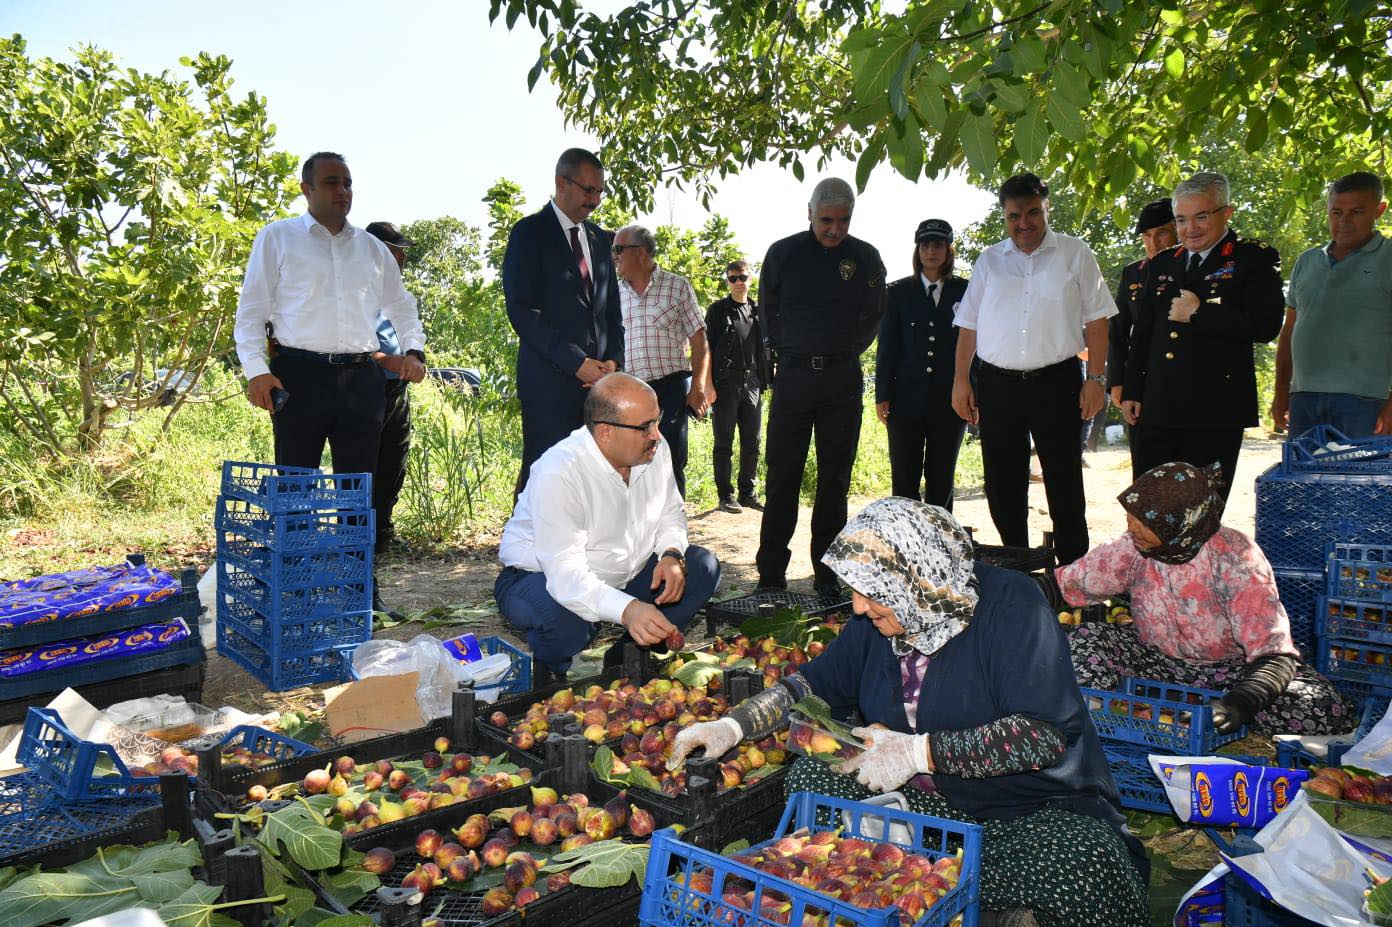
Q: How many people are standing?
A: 11